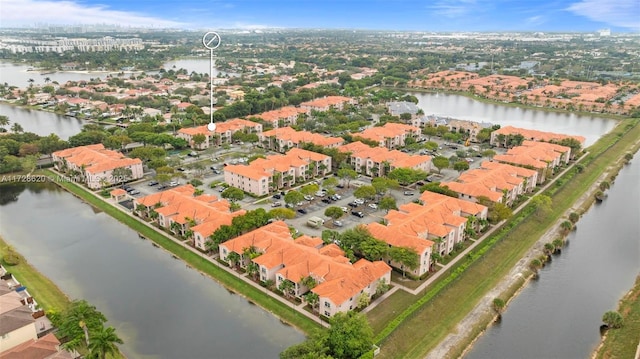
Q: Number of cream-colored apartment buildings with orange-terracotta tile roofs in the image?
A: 14